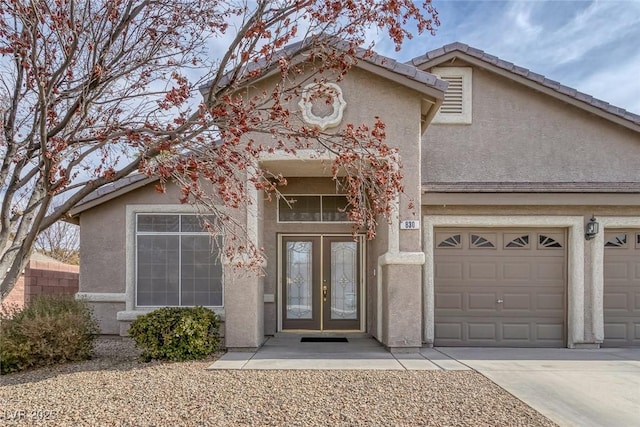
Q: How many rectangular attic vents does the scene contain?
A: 1